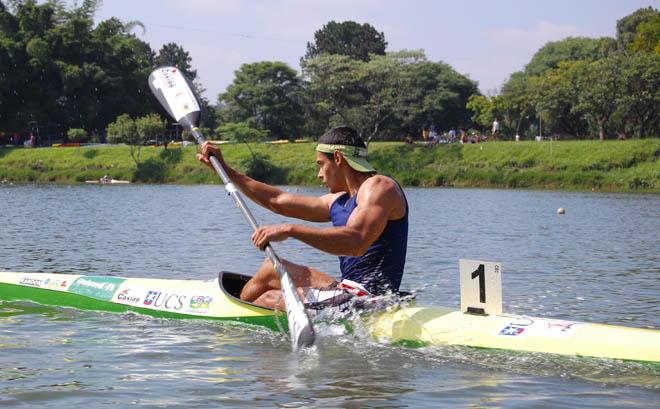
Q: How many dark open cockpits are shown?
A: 1